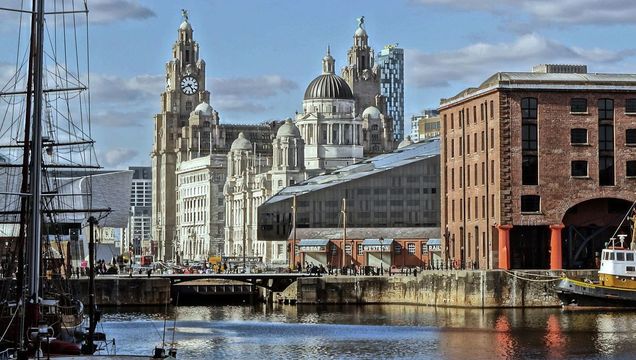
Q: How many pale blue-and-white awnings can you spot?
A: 3